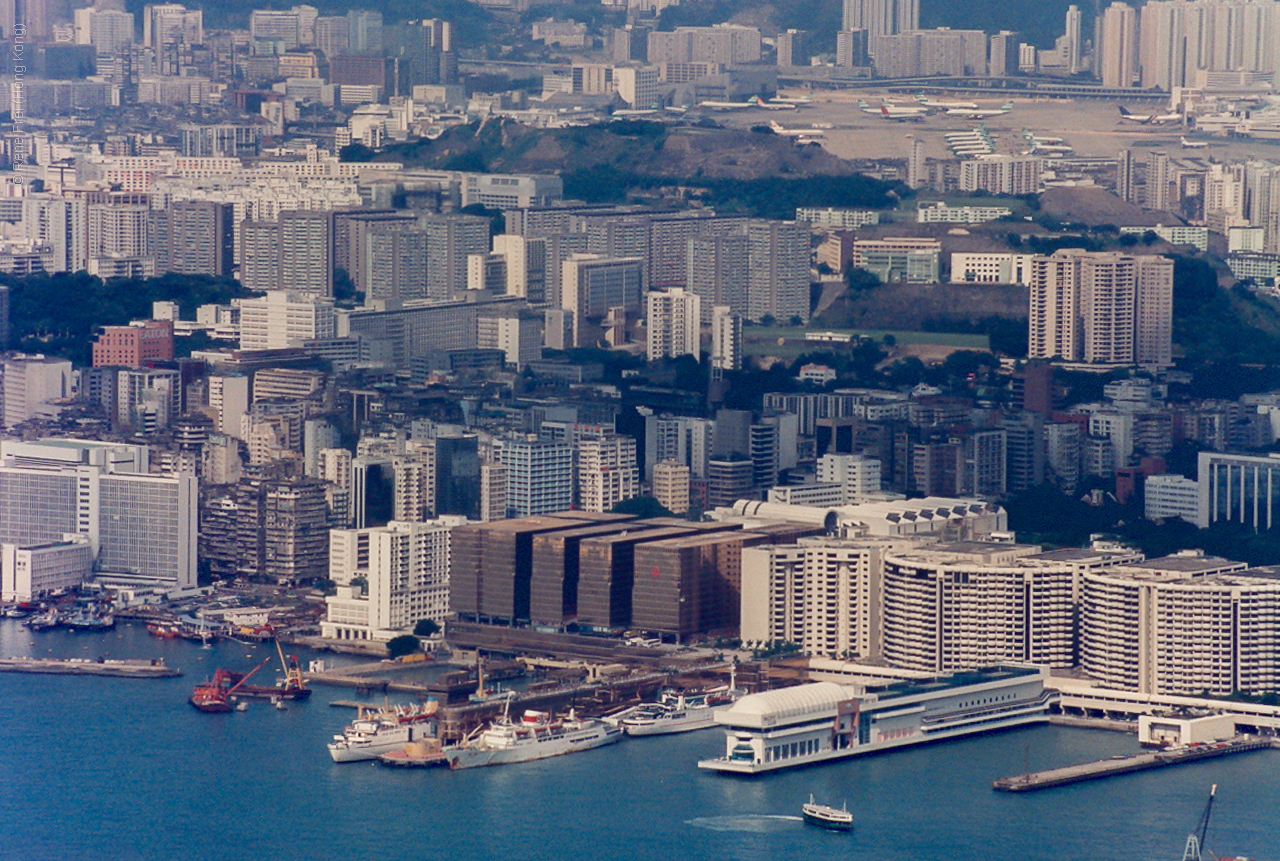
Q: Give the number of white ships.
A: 3